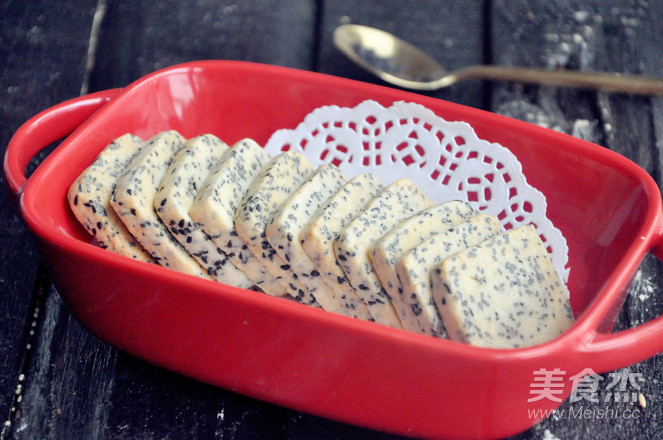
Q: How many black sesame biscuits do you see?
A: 11